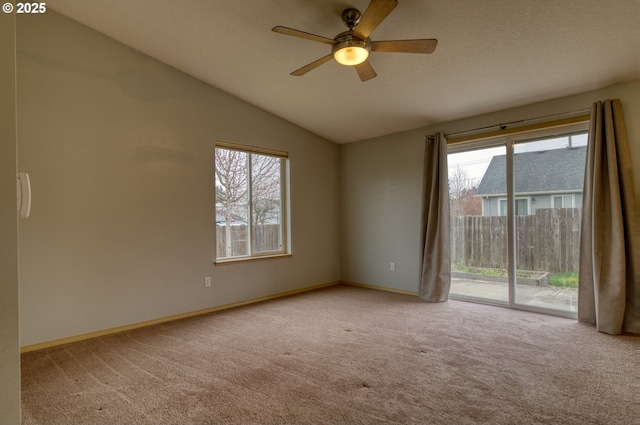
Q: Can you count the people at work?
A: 0